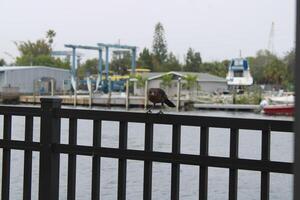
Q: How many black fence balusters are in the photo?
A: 10